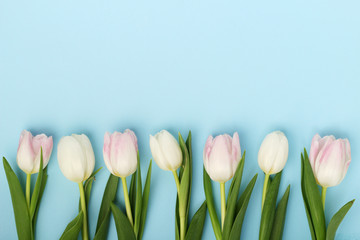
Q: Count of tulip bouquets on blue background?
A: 7